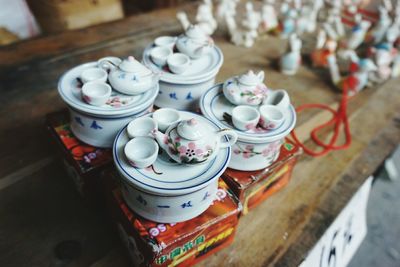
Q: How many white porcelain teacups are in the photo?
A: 12